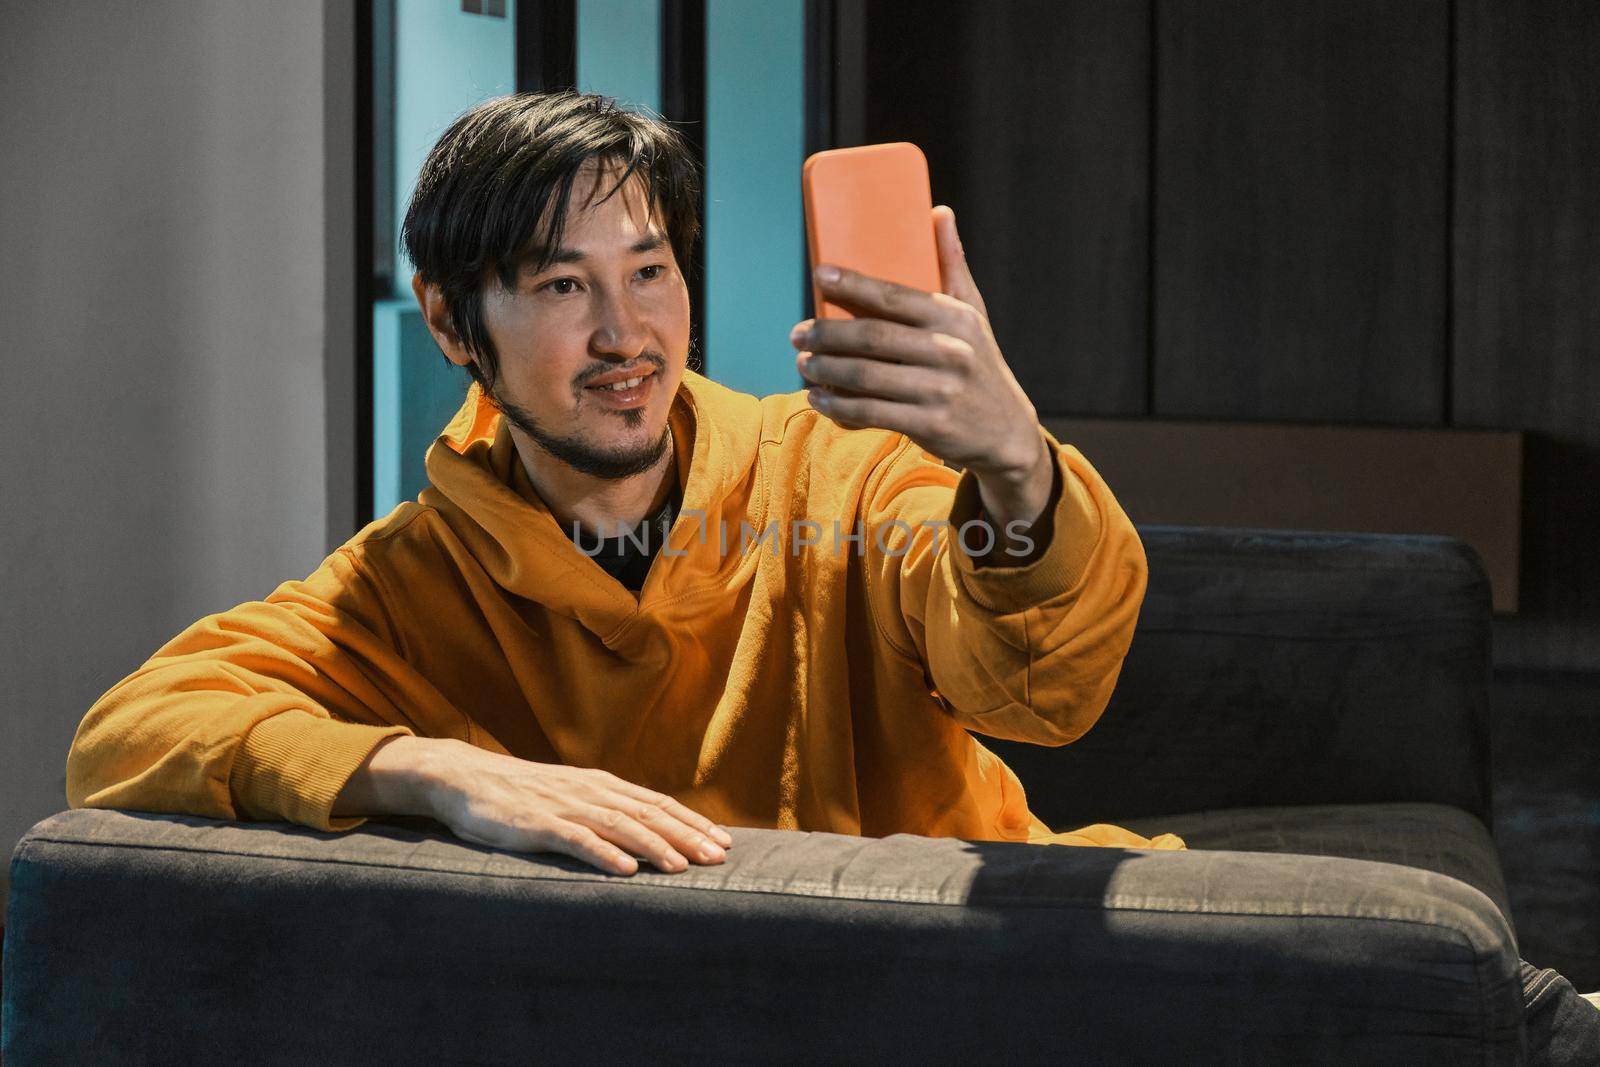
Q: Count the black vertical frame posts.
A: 4